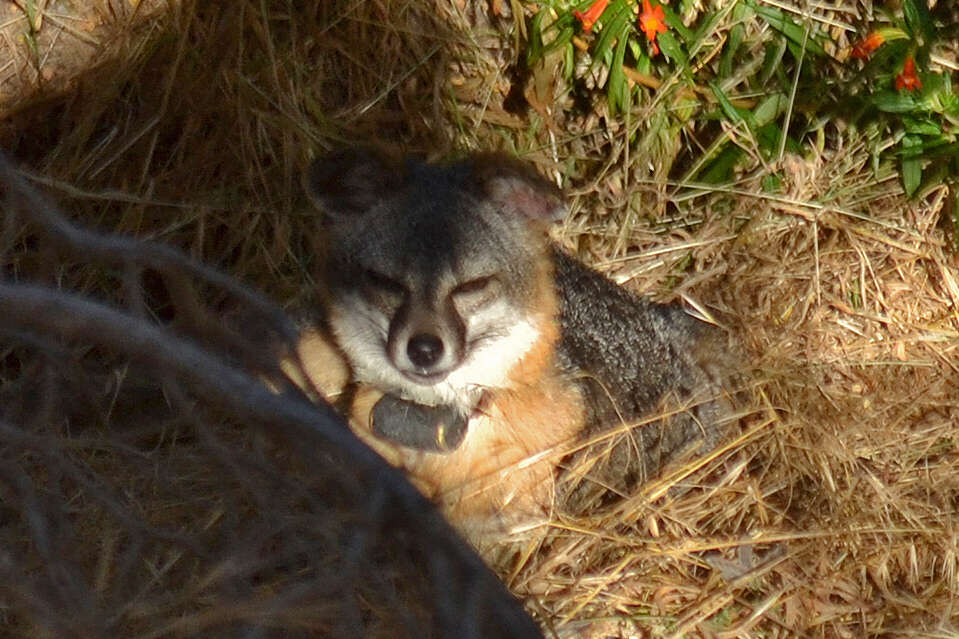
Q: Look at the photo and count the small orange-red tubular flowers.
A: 4